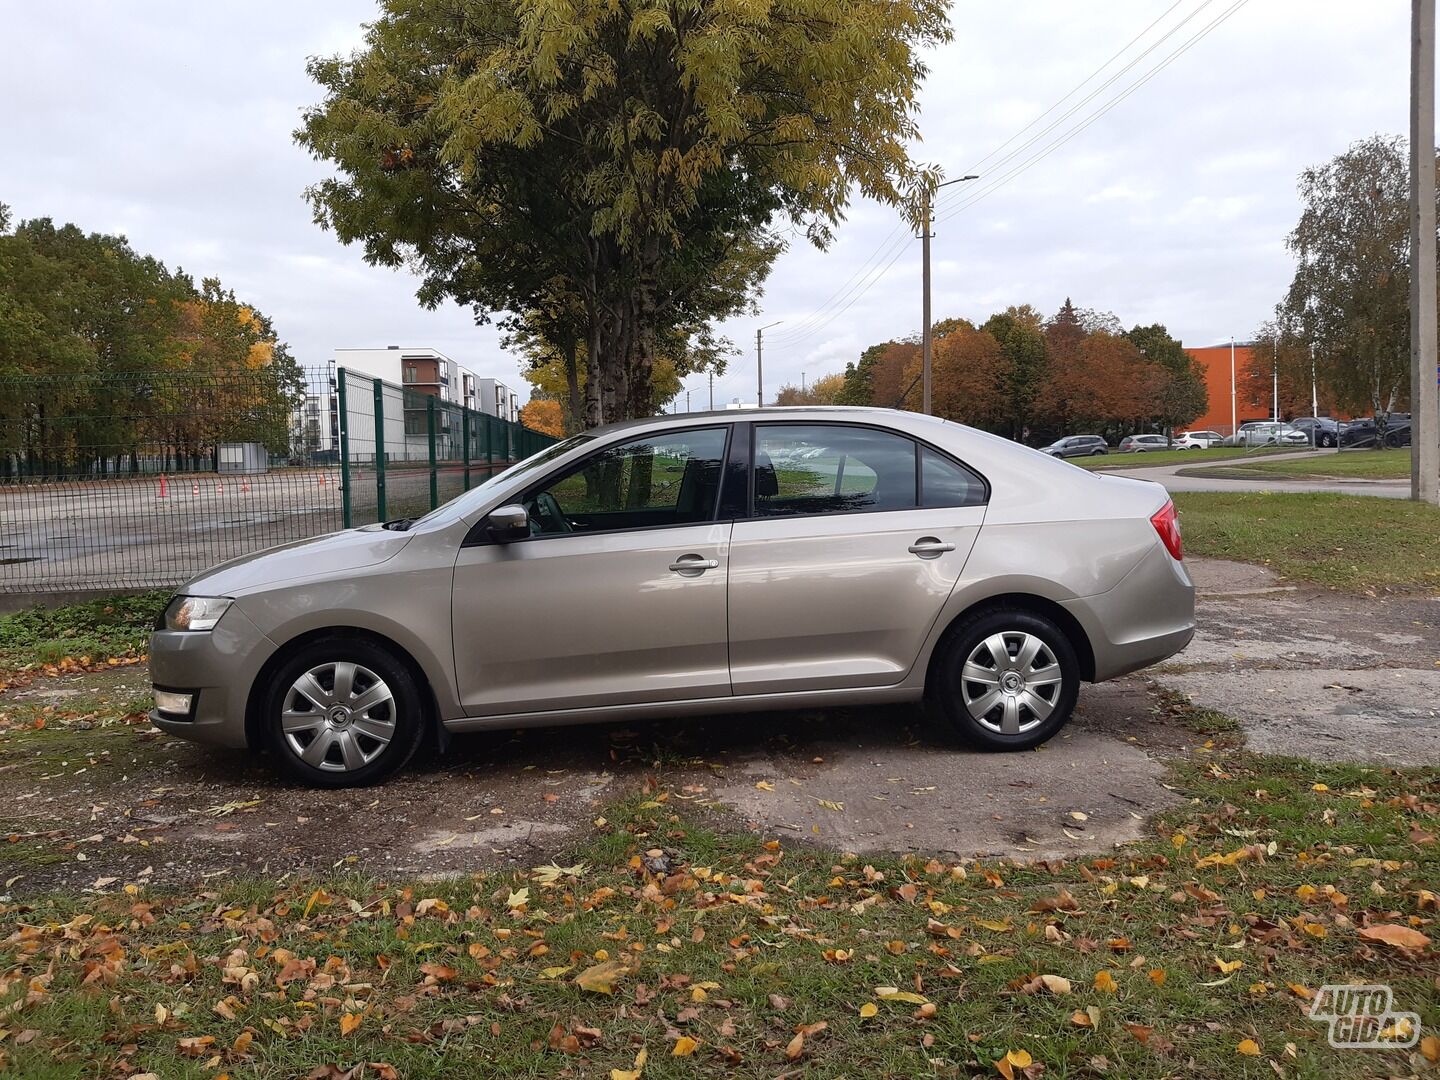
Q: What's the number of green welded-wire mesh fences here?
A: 1